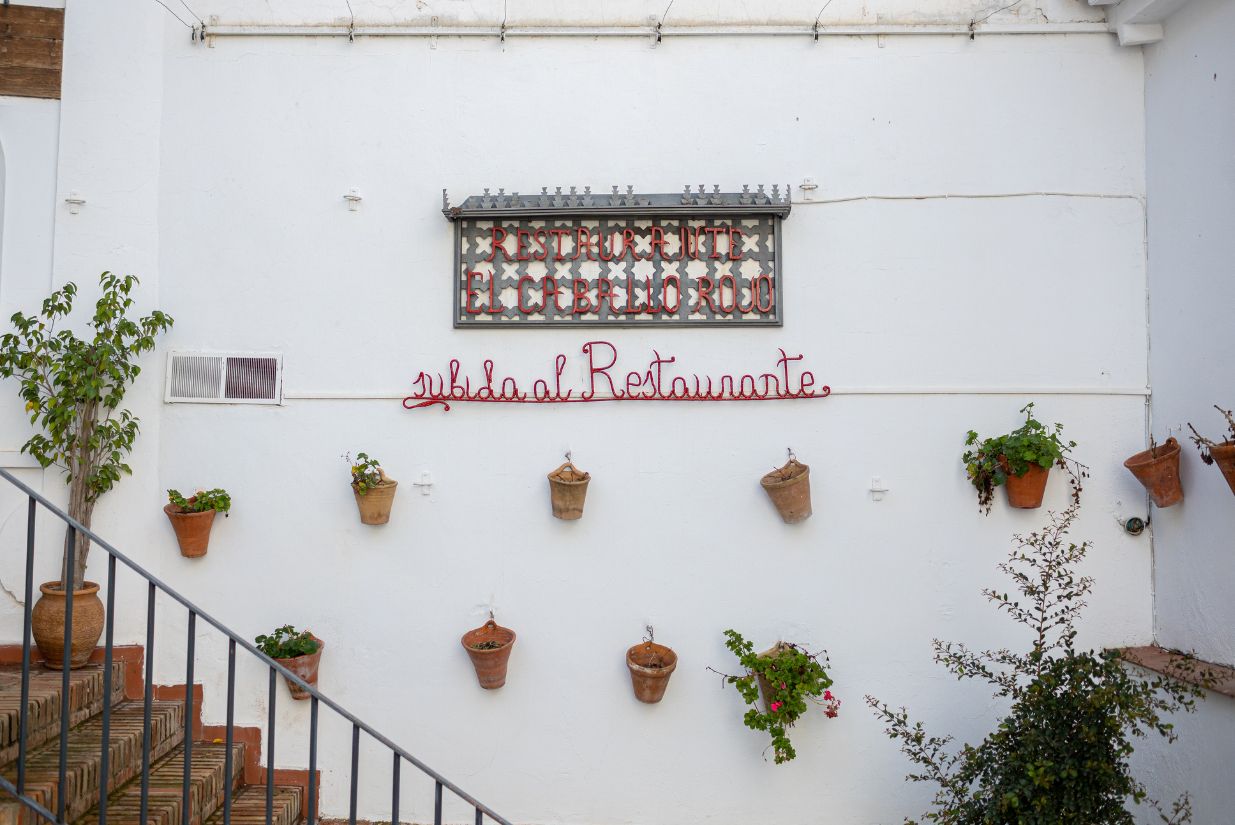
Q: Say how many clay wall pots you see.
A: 11